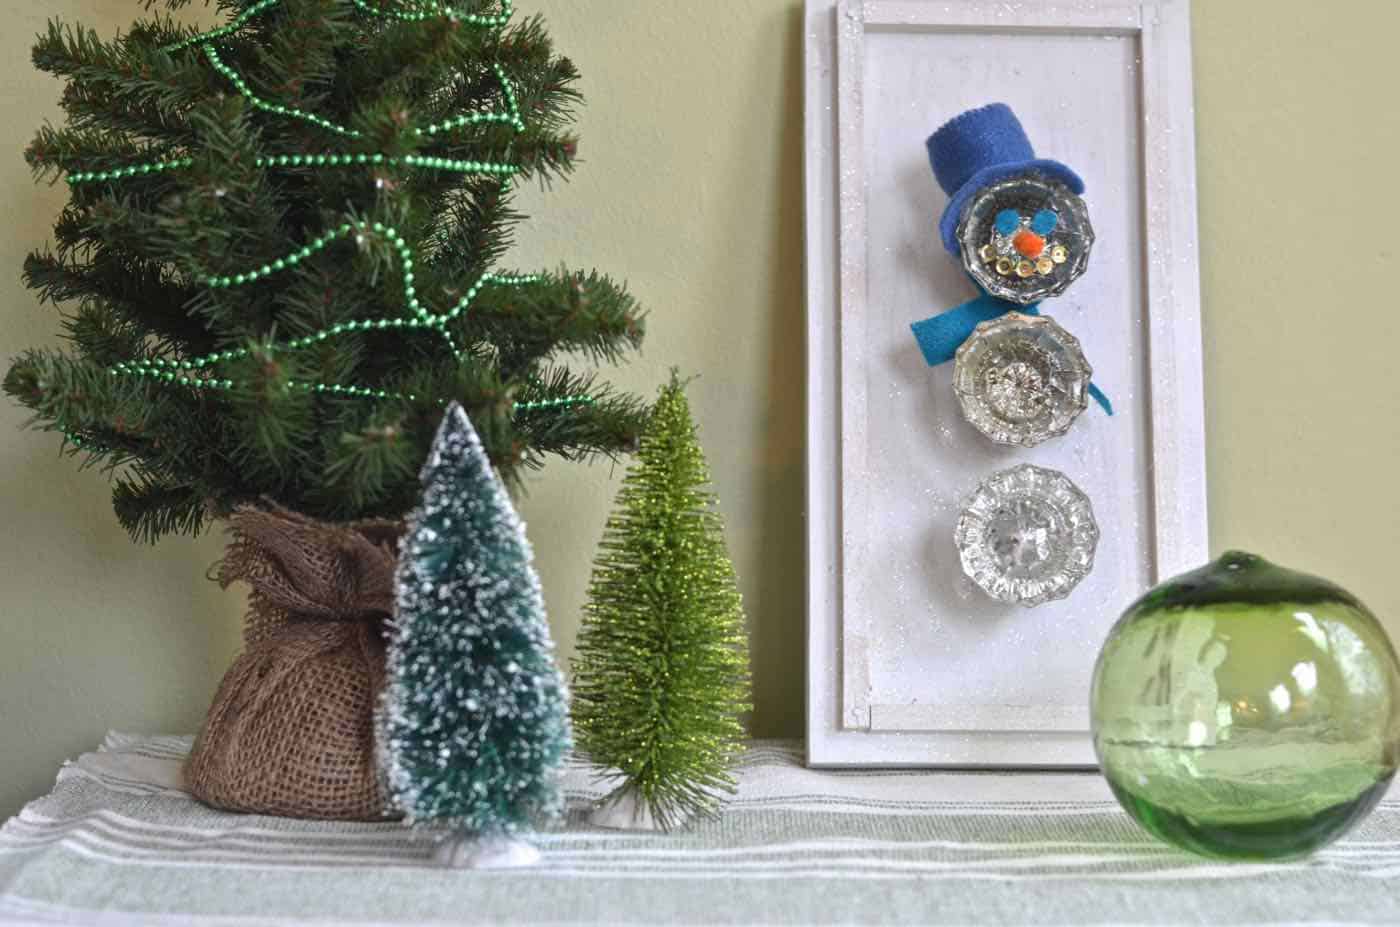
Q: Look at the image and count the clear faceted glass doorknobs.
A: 3